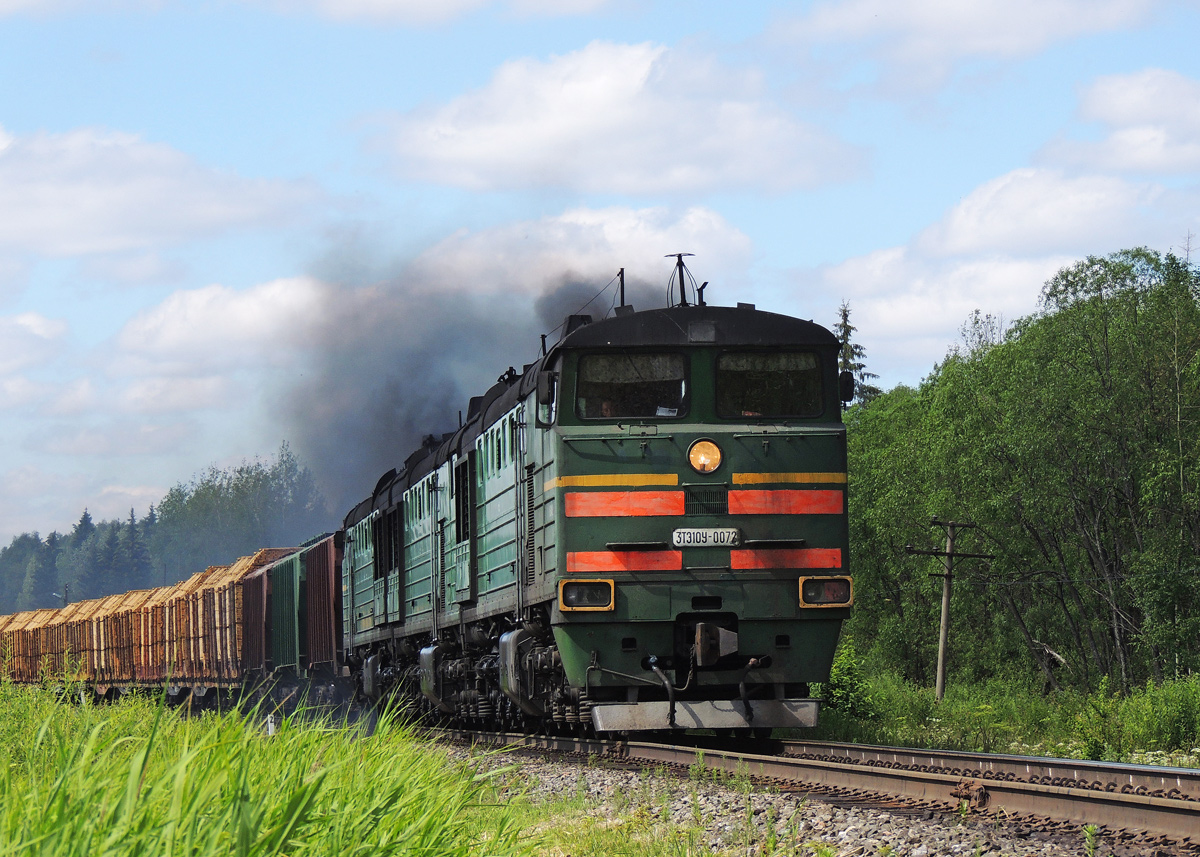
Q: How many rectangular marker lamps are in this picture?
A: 2